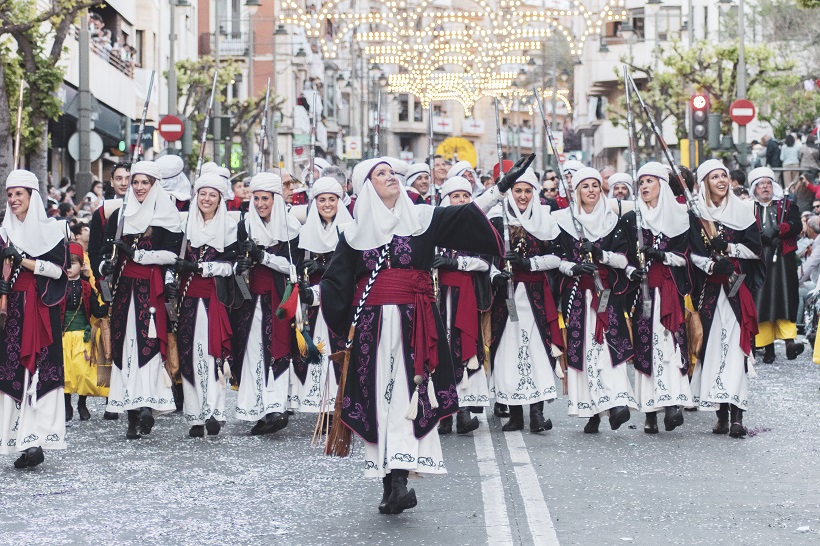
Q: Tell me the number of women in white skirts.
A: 11